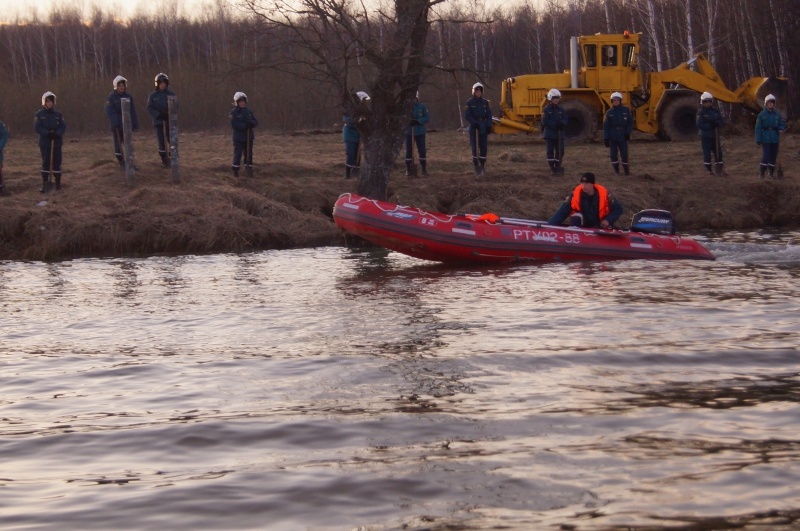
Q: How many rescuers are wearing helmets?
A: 11